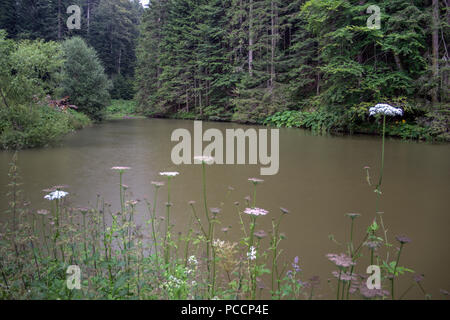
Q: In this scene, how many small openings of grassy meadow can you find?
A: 1